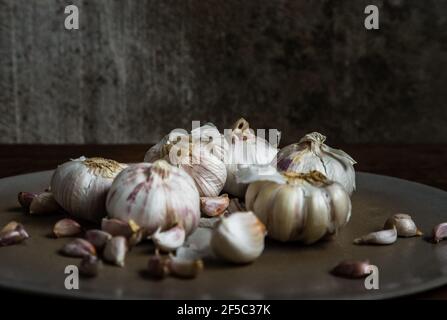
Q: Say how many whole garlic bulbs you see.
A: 6